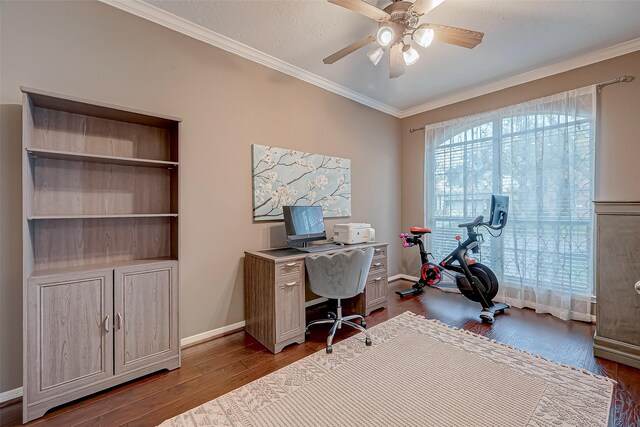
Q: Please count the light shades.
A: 4